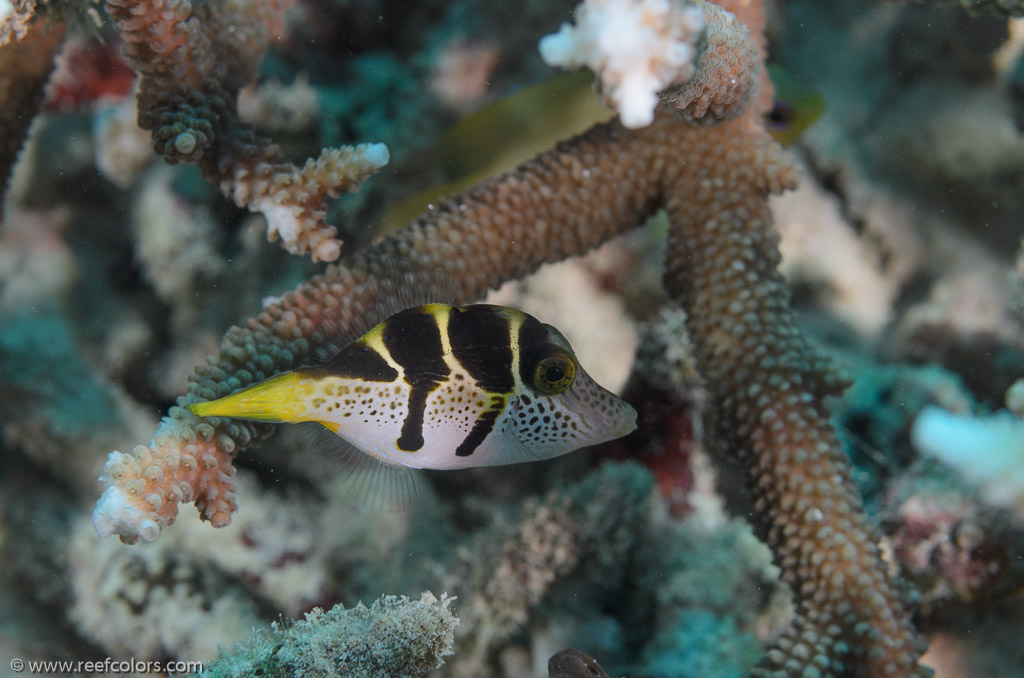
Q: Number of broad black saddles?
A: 4